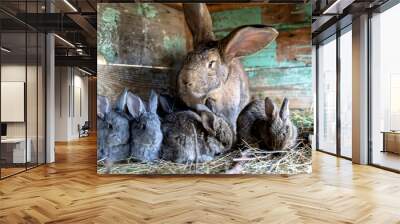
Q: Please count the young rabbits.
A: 4